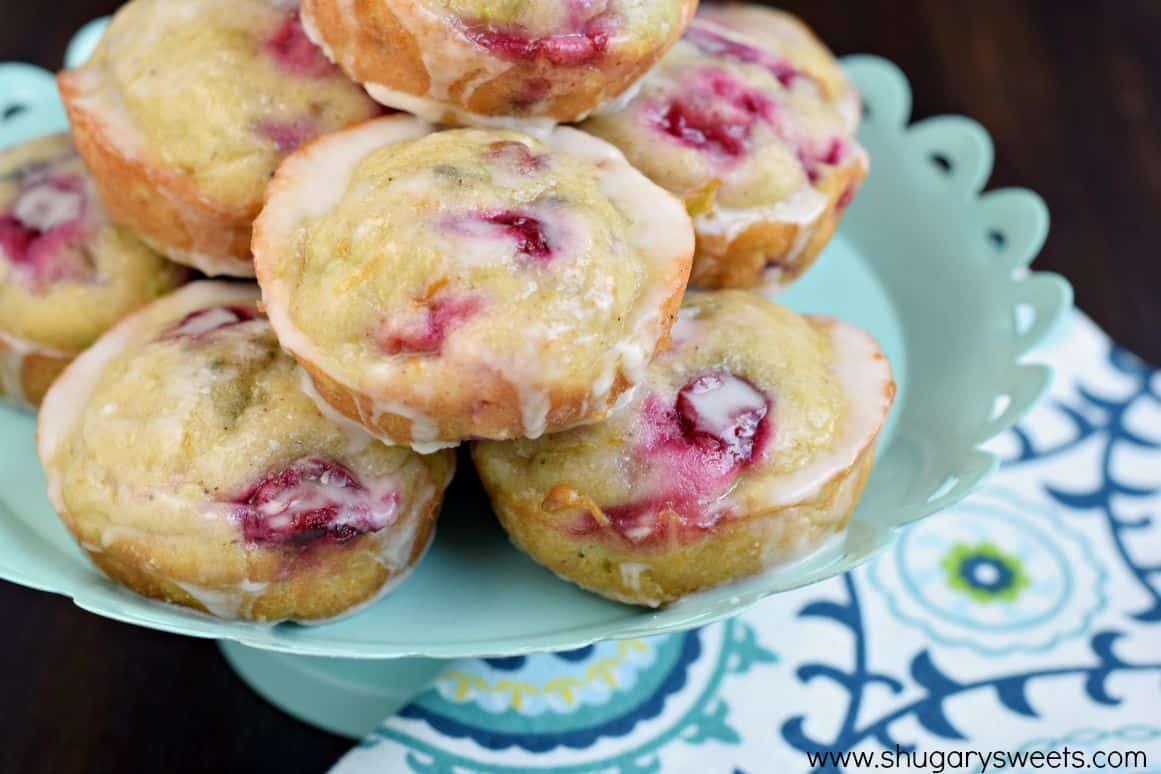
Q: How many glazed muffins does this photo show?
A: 7